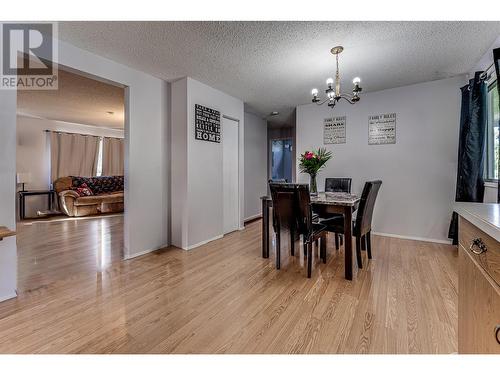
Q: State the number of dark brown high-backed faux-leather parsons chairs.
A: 4